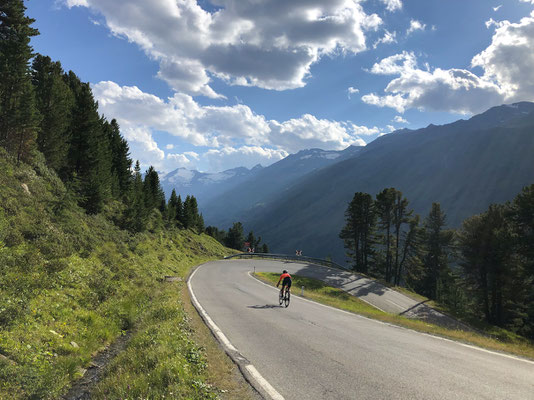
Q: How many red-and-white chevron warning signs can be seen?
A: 2